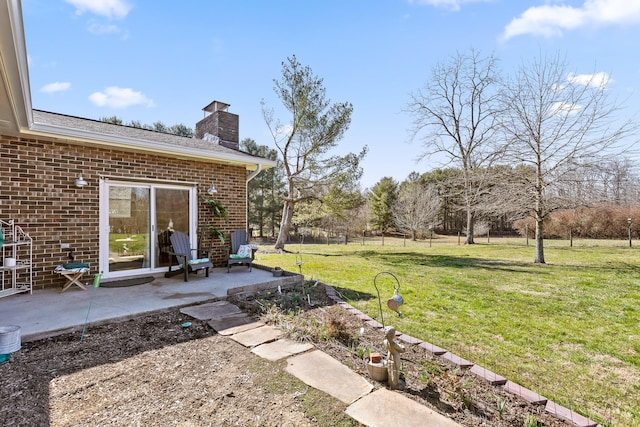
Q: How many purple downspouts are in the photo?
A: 0